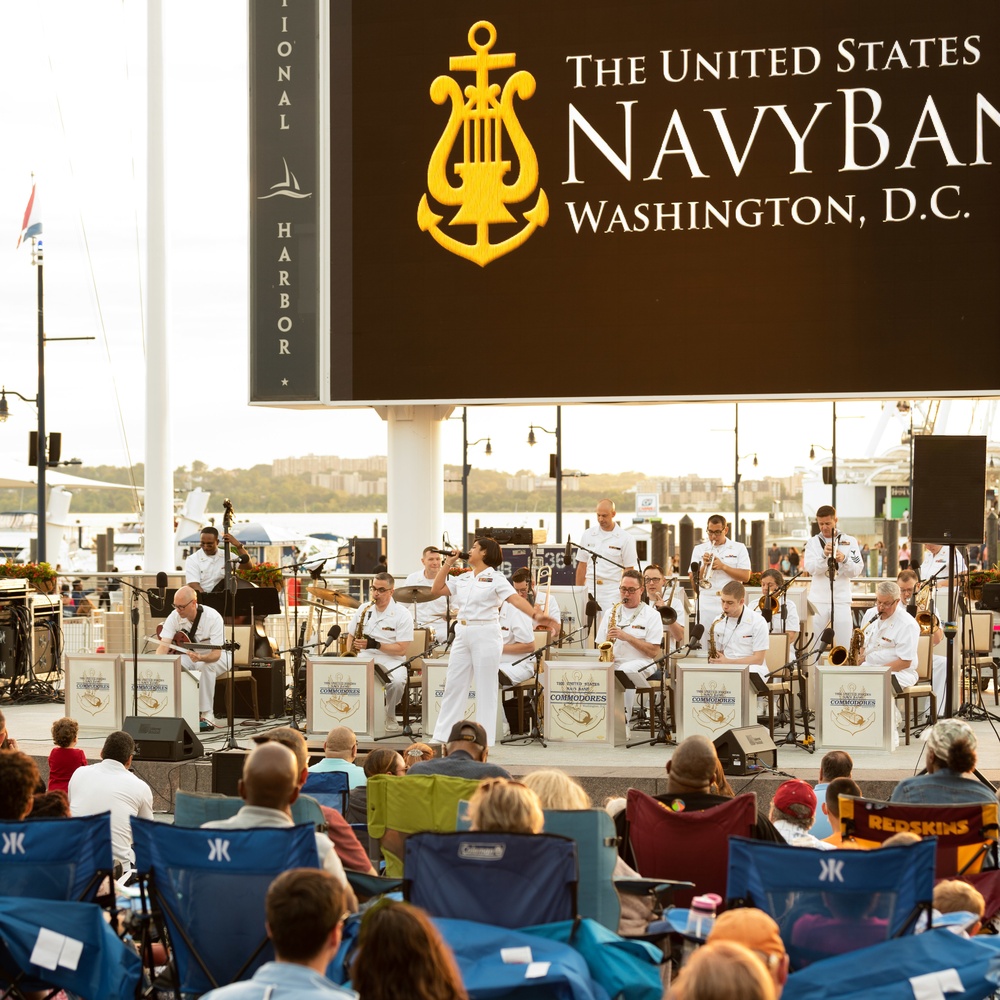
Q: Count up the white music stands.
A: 7